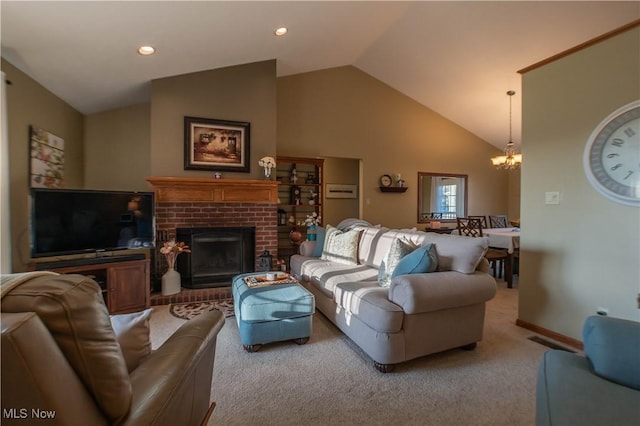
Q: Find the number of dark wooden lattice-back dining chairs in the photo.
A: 3